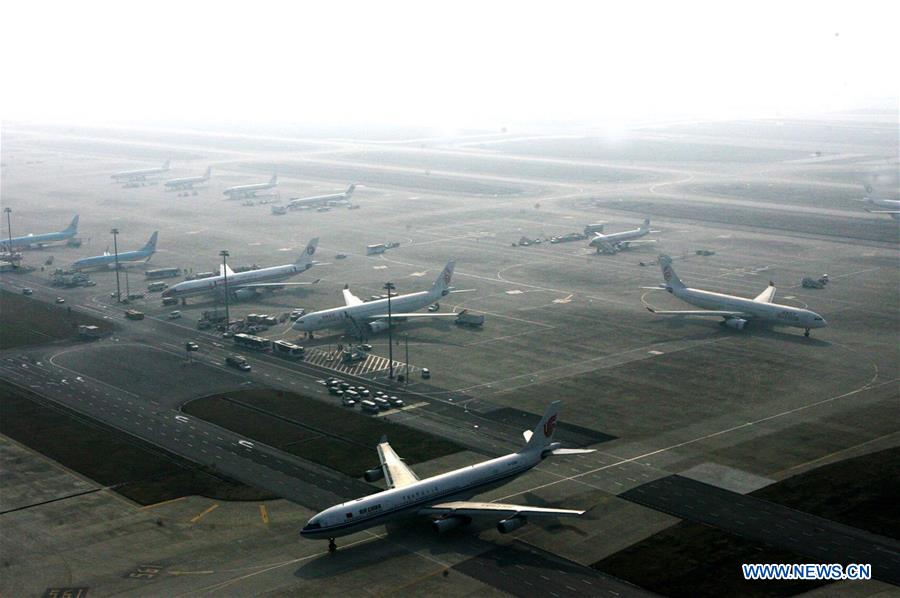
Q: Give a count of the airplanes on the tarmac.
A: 12